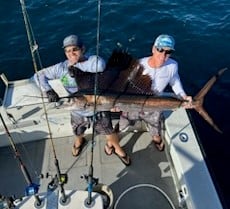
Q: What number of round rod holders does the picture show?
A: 4